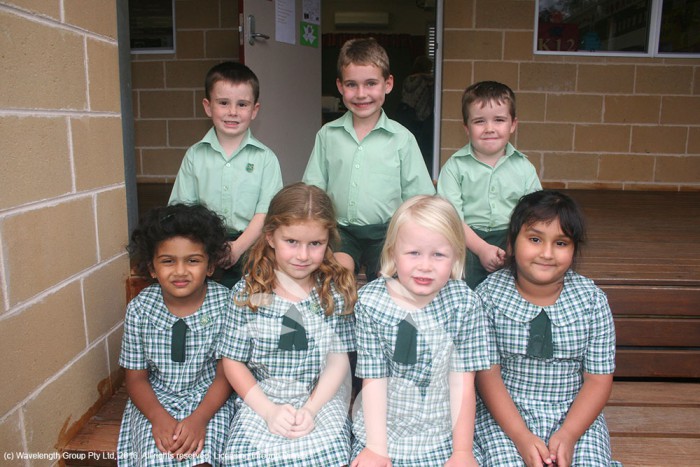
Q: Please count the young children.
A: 7